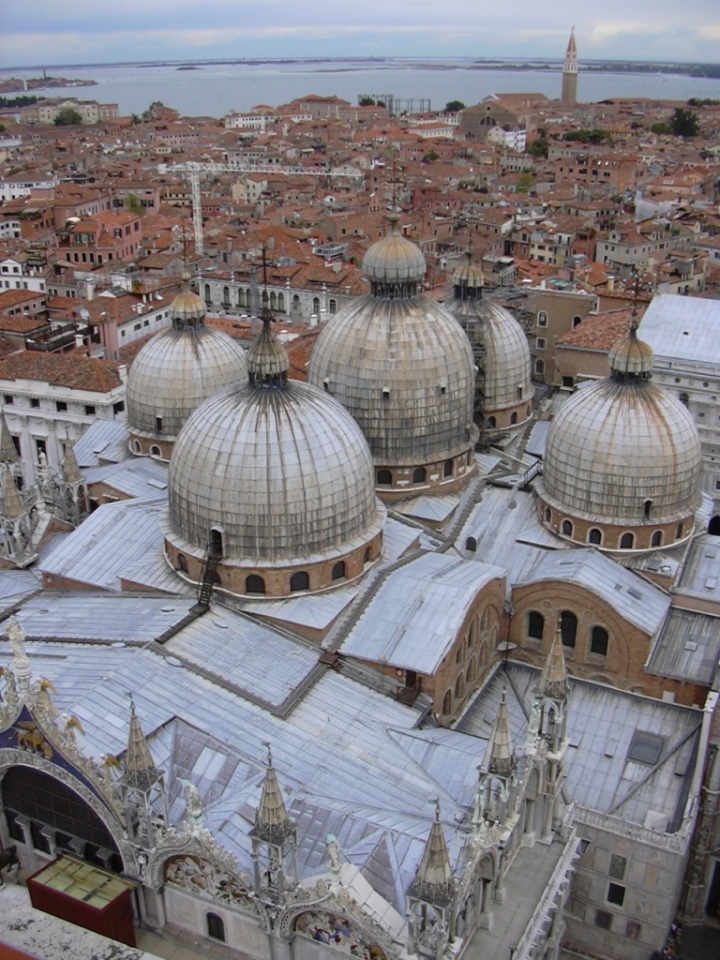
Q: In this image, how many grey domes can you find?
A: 5